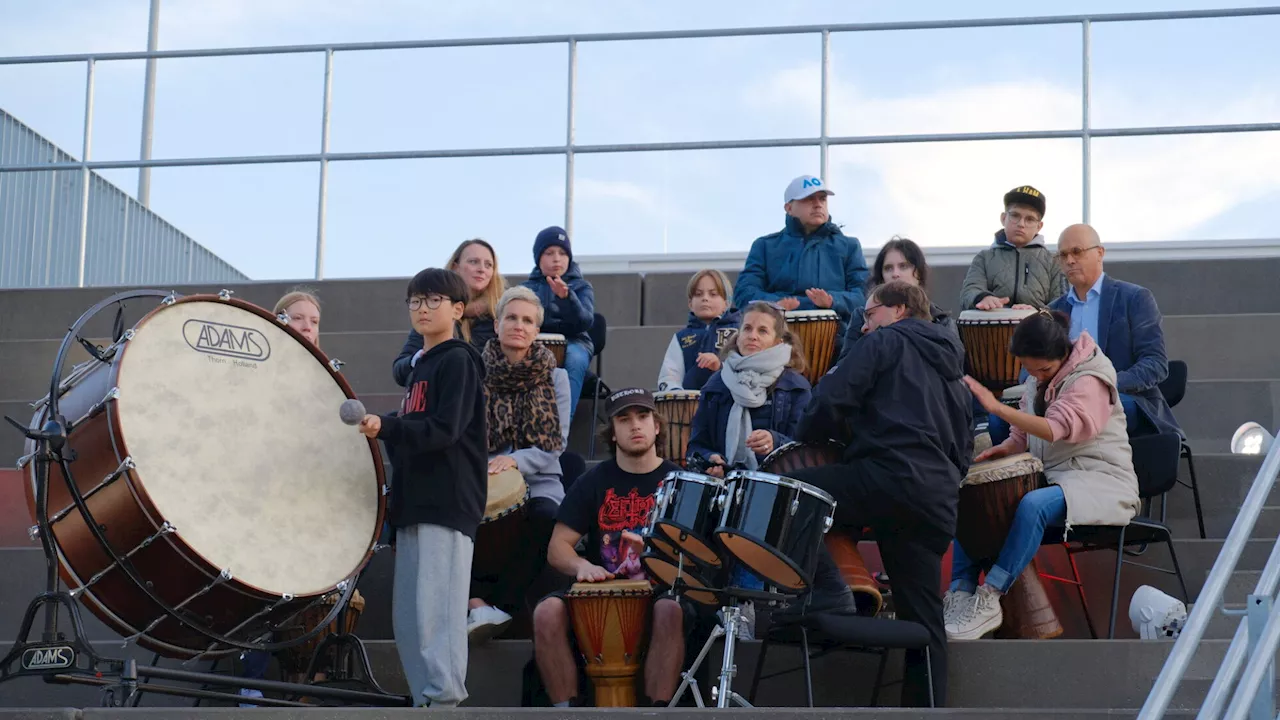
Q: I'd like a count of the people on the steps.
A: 14